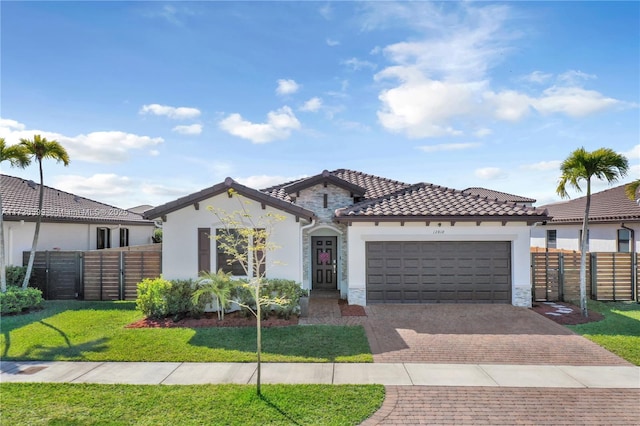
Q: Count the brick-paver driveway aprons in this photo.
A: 1